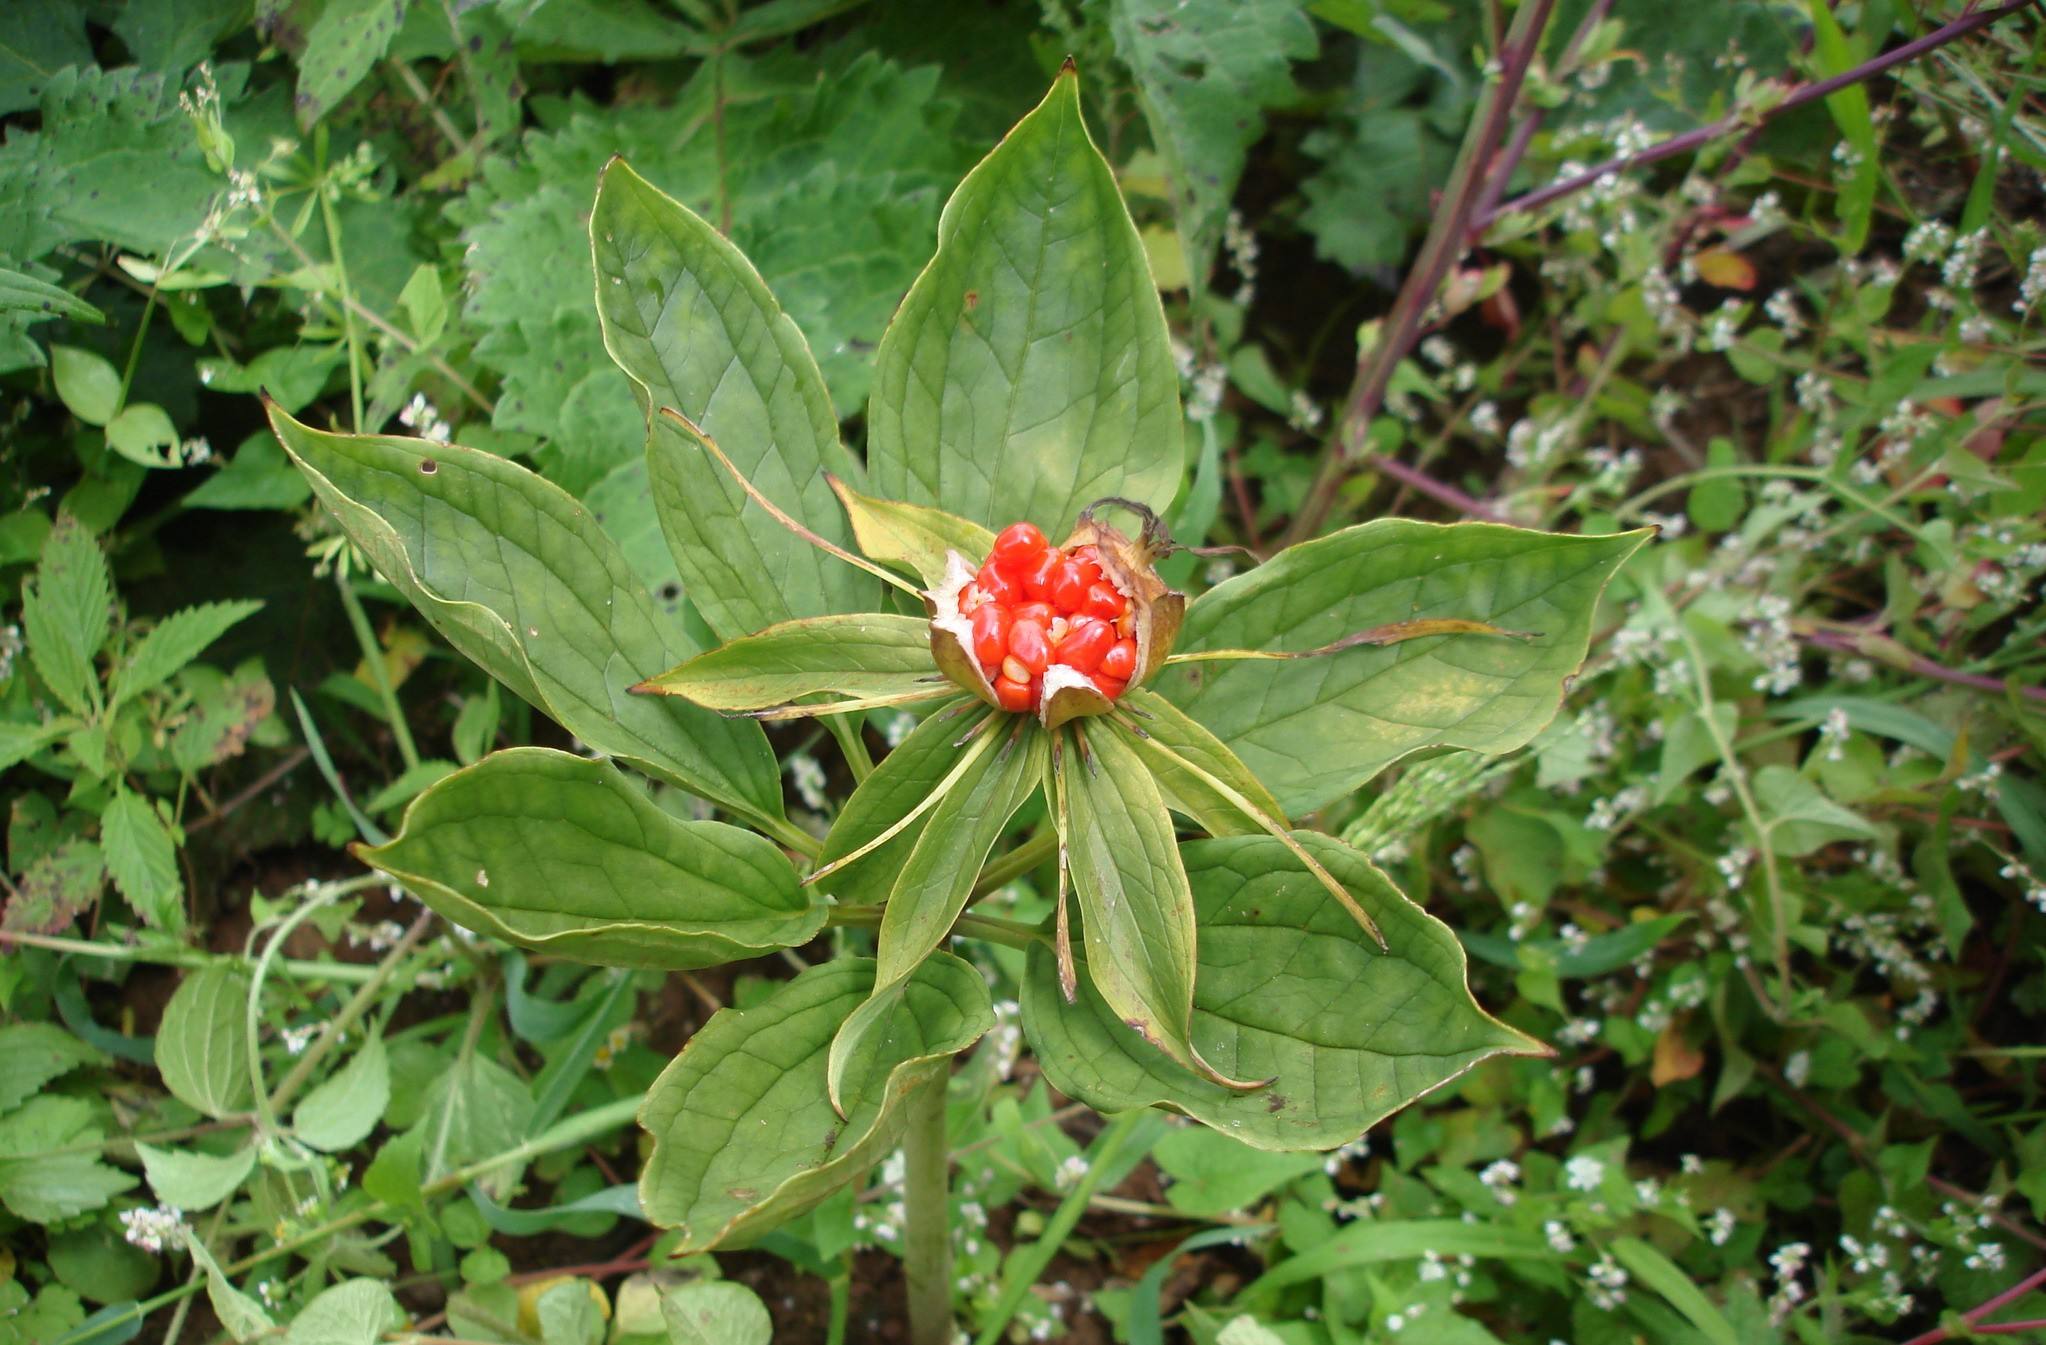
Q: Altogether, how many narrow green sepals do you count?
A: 6